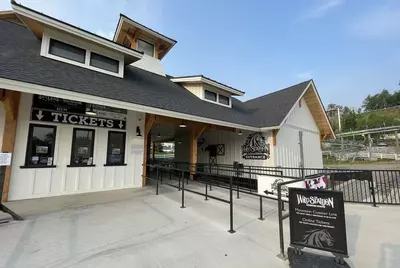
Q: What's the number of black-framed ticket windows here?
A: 3